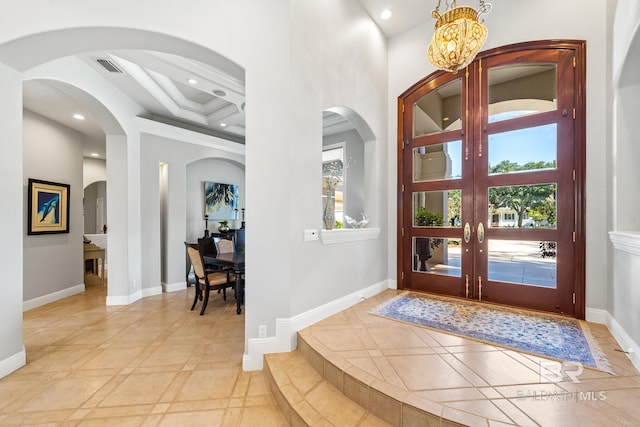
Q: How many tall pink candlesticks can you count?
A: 0